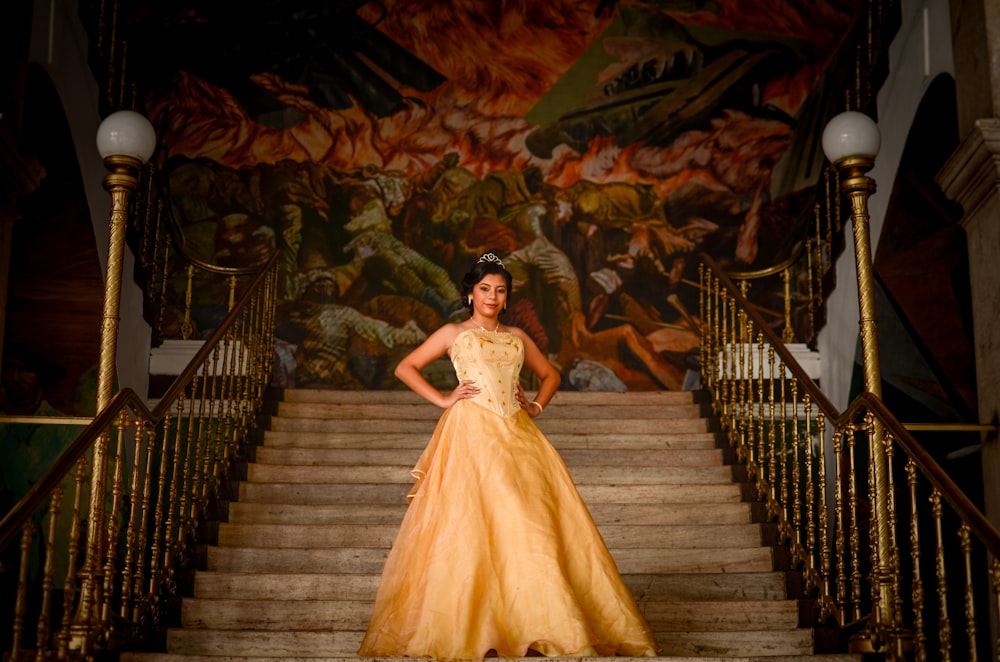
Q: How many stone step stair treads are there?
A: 14